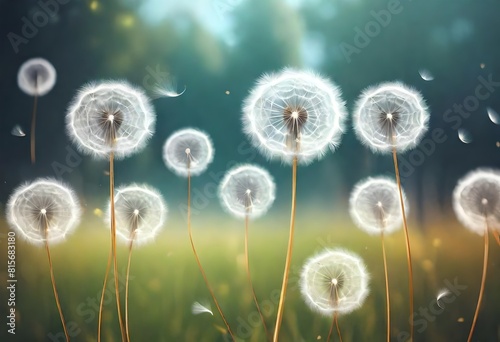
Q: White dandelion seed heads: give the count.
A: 11